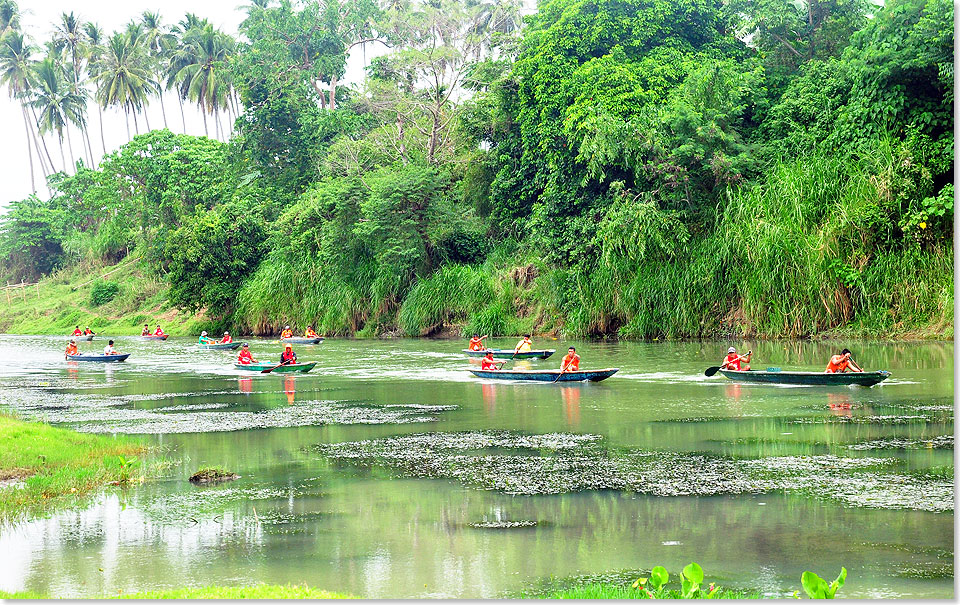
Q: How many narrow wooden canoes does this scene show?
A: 9